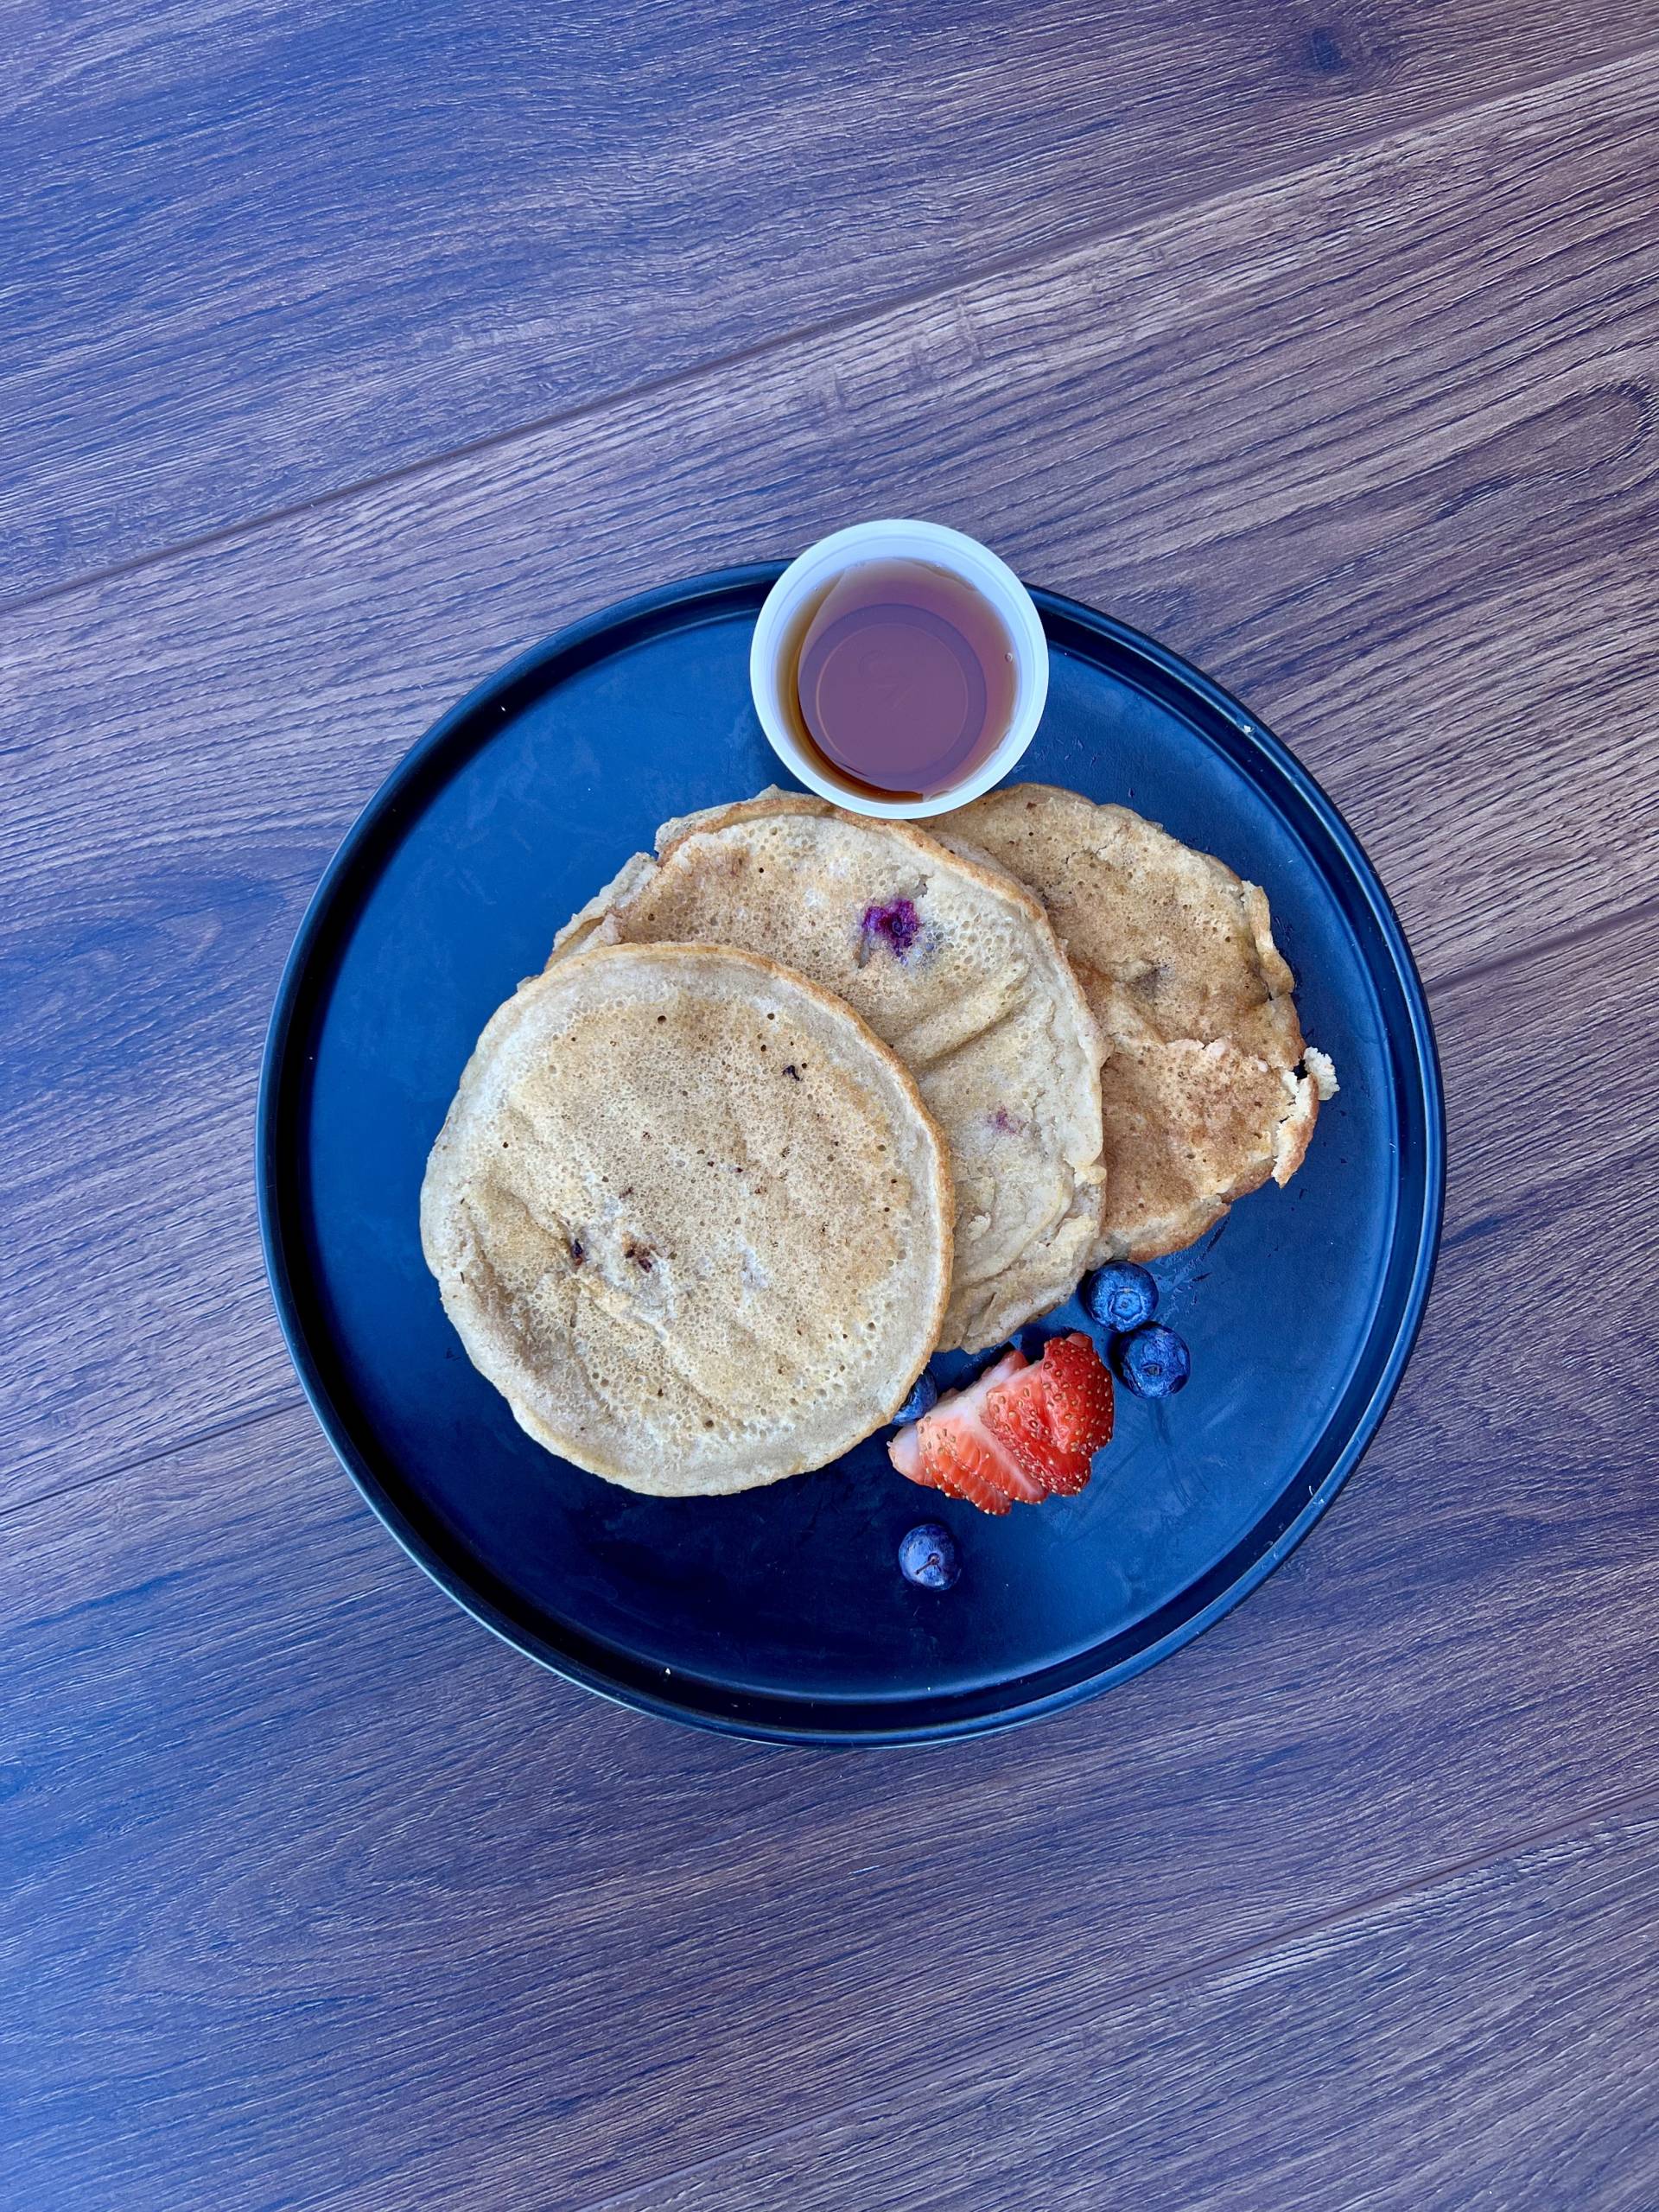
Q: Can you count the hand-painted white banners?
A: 0